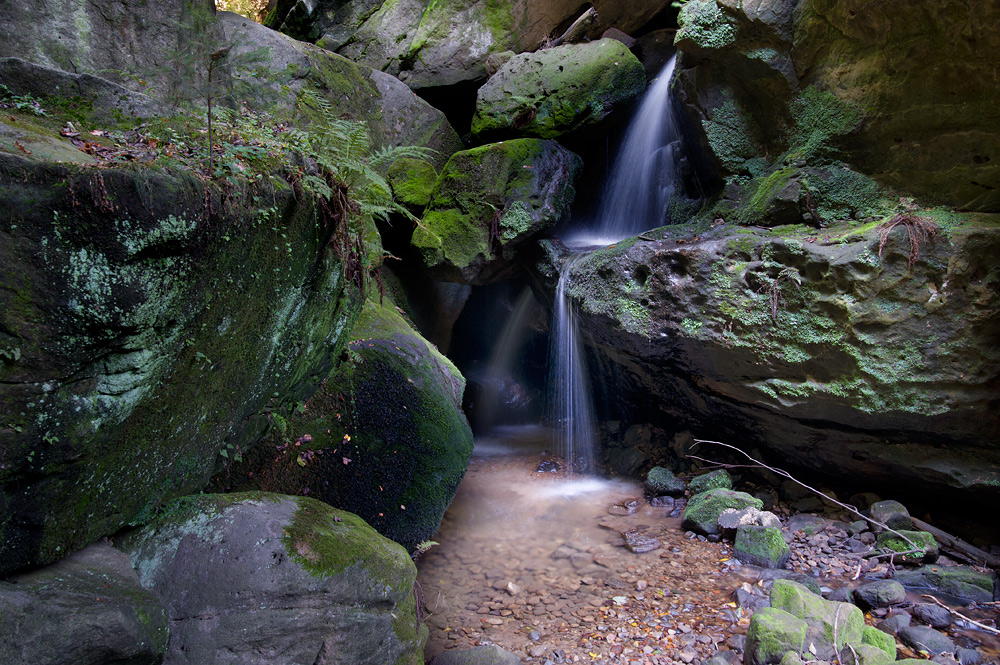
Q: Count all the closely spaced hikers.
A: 0